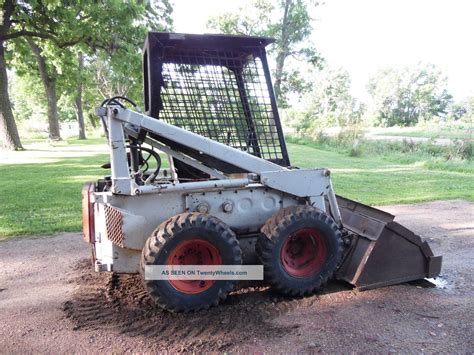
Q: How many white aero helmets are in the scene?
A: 0